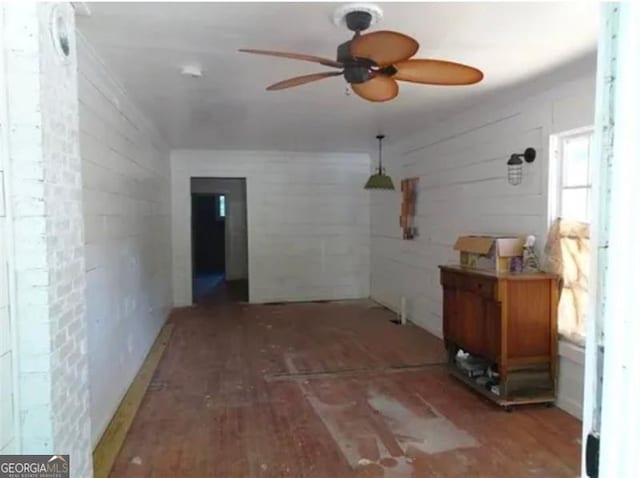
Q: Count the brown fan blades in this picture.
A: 5